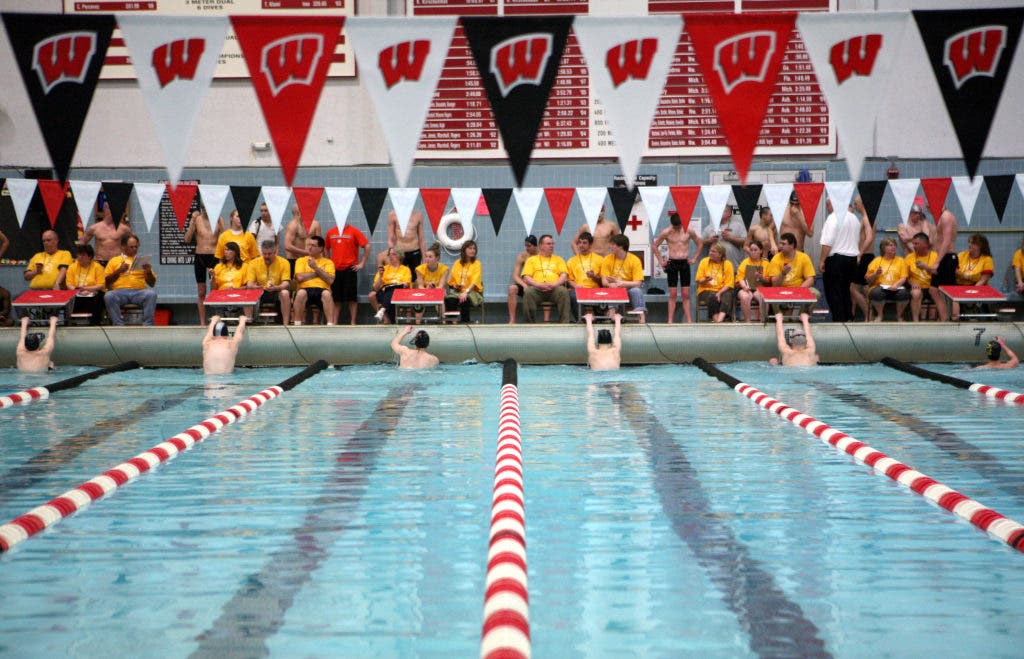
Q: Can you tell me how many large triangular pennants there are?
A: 9